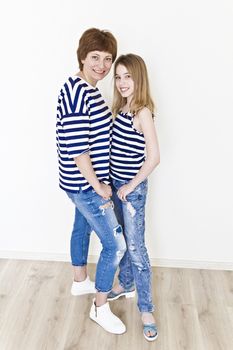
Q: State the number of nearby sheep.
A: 0